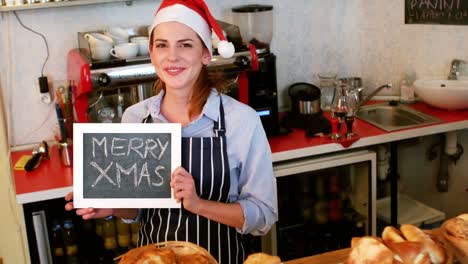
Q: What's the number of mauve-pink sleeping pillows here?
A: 0